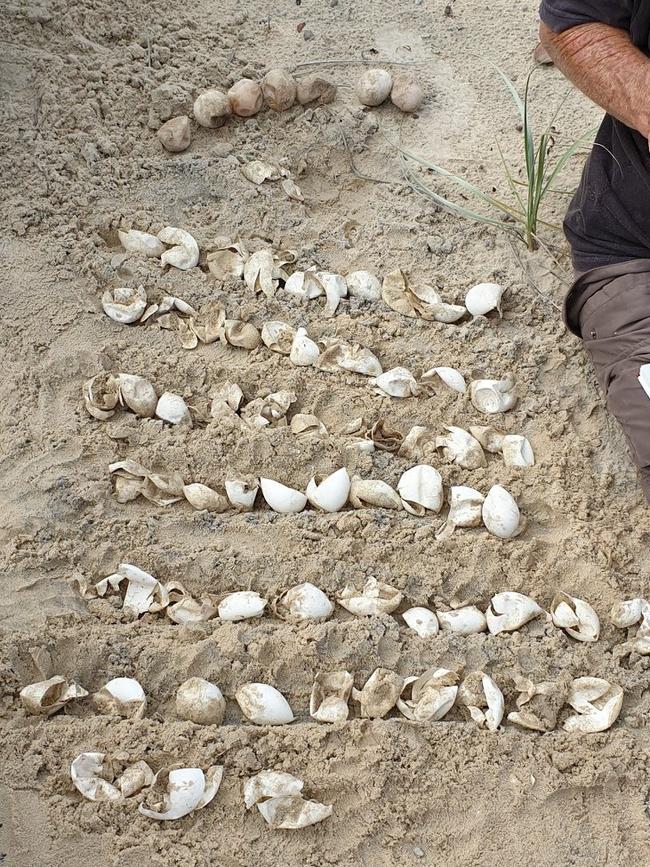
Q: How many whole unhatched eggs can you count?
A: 7